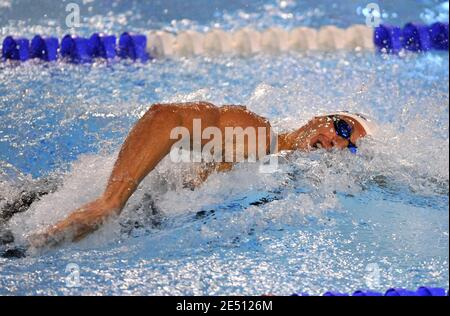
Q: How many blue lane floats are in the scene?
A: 13